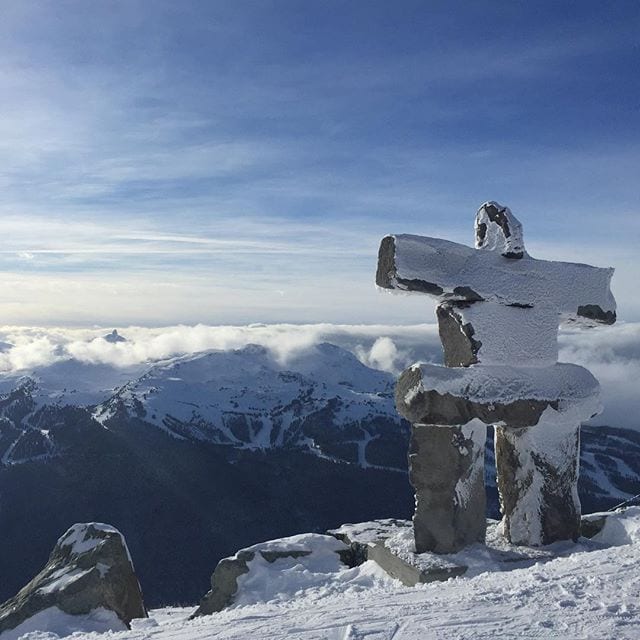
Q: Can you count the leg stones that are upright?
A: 2